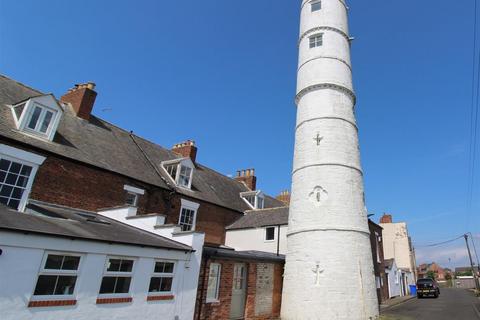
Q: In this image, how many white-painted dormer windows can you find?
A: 3